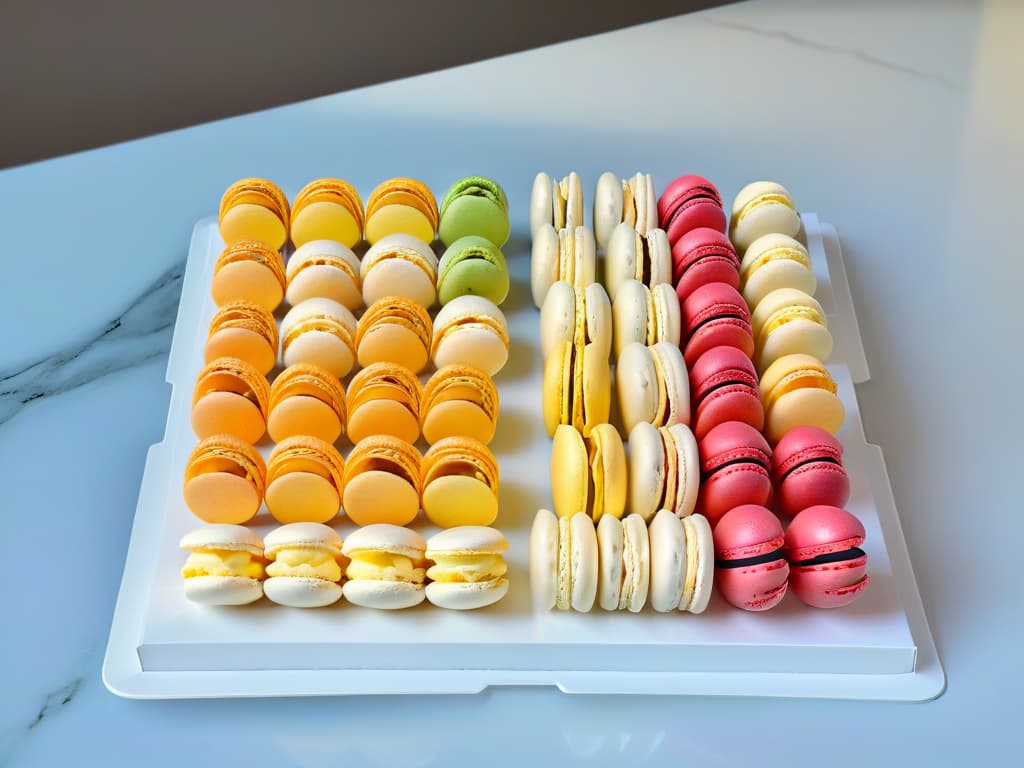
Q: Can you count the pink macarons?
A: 8